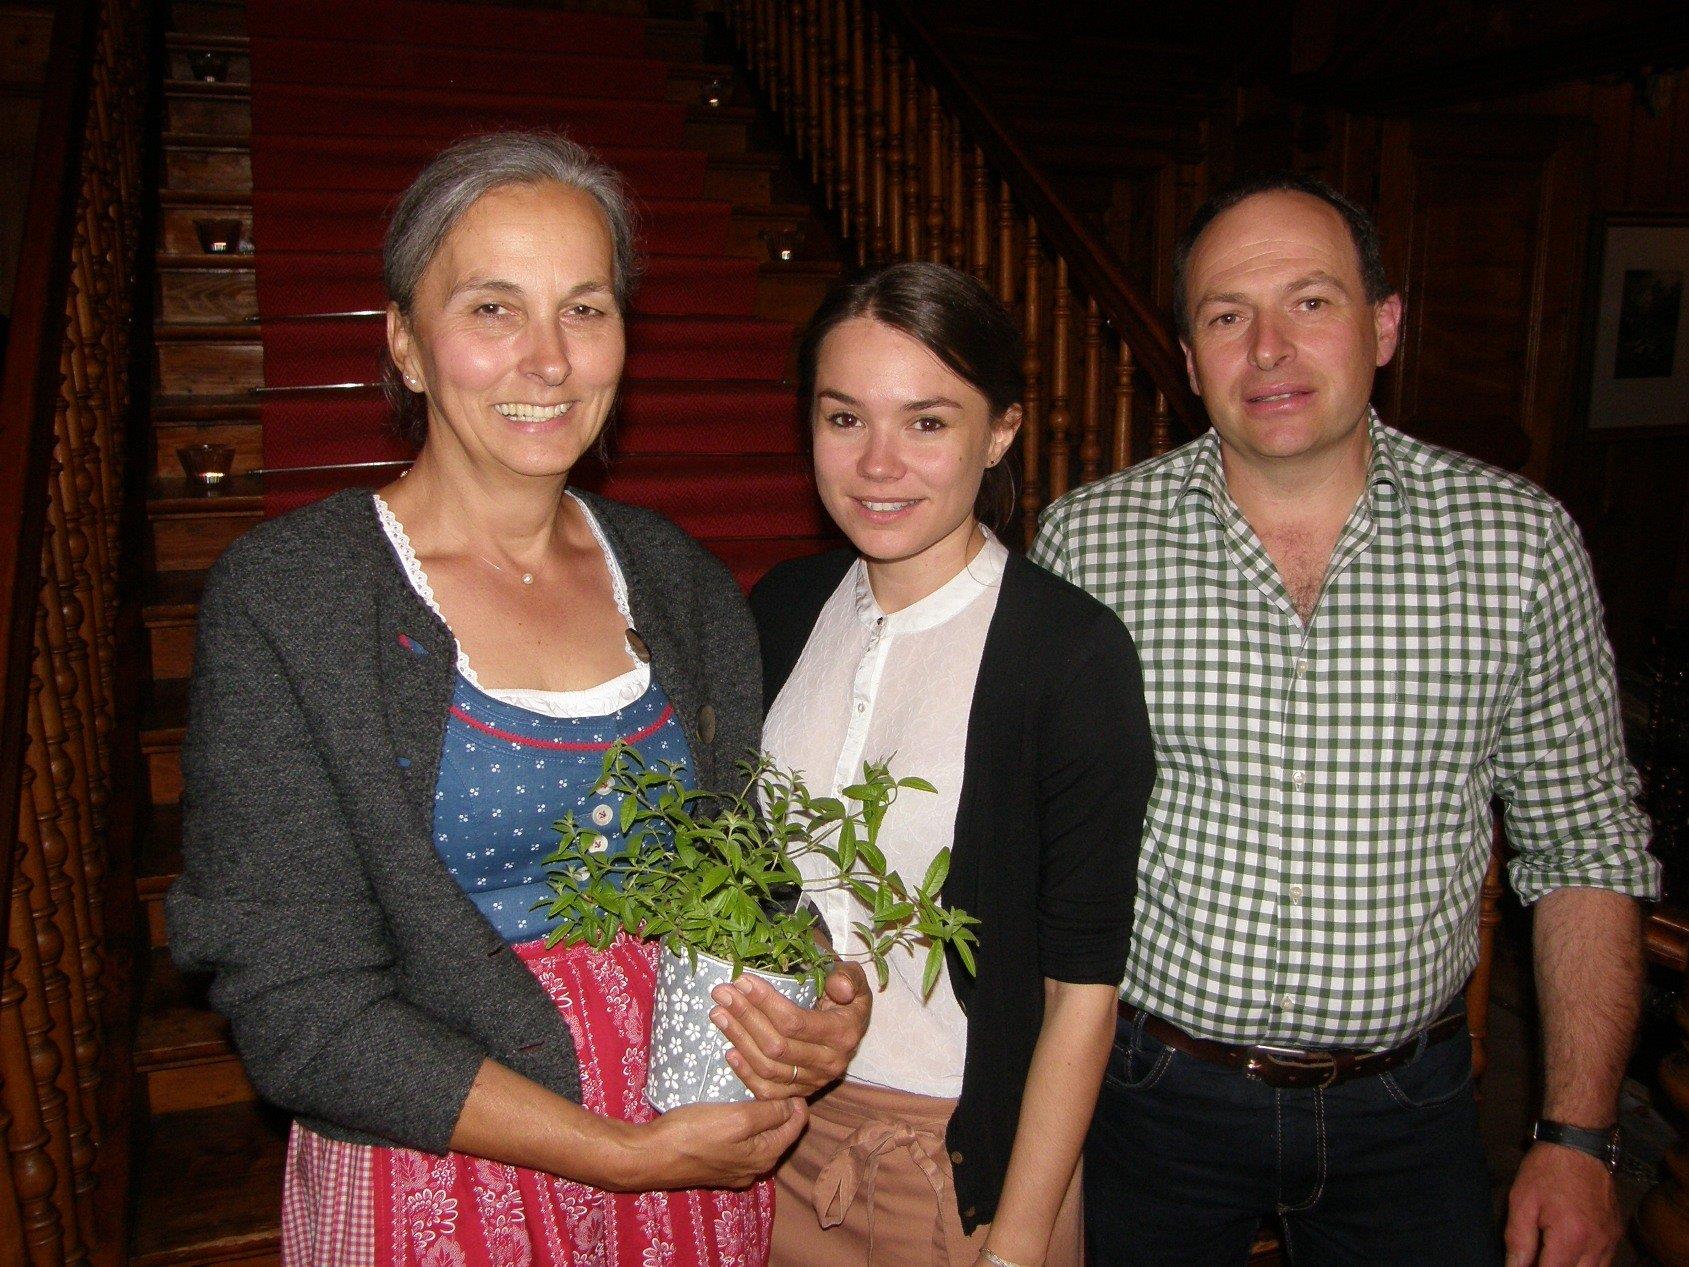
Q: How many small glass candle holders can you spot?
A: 5